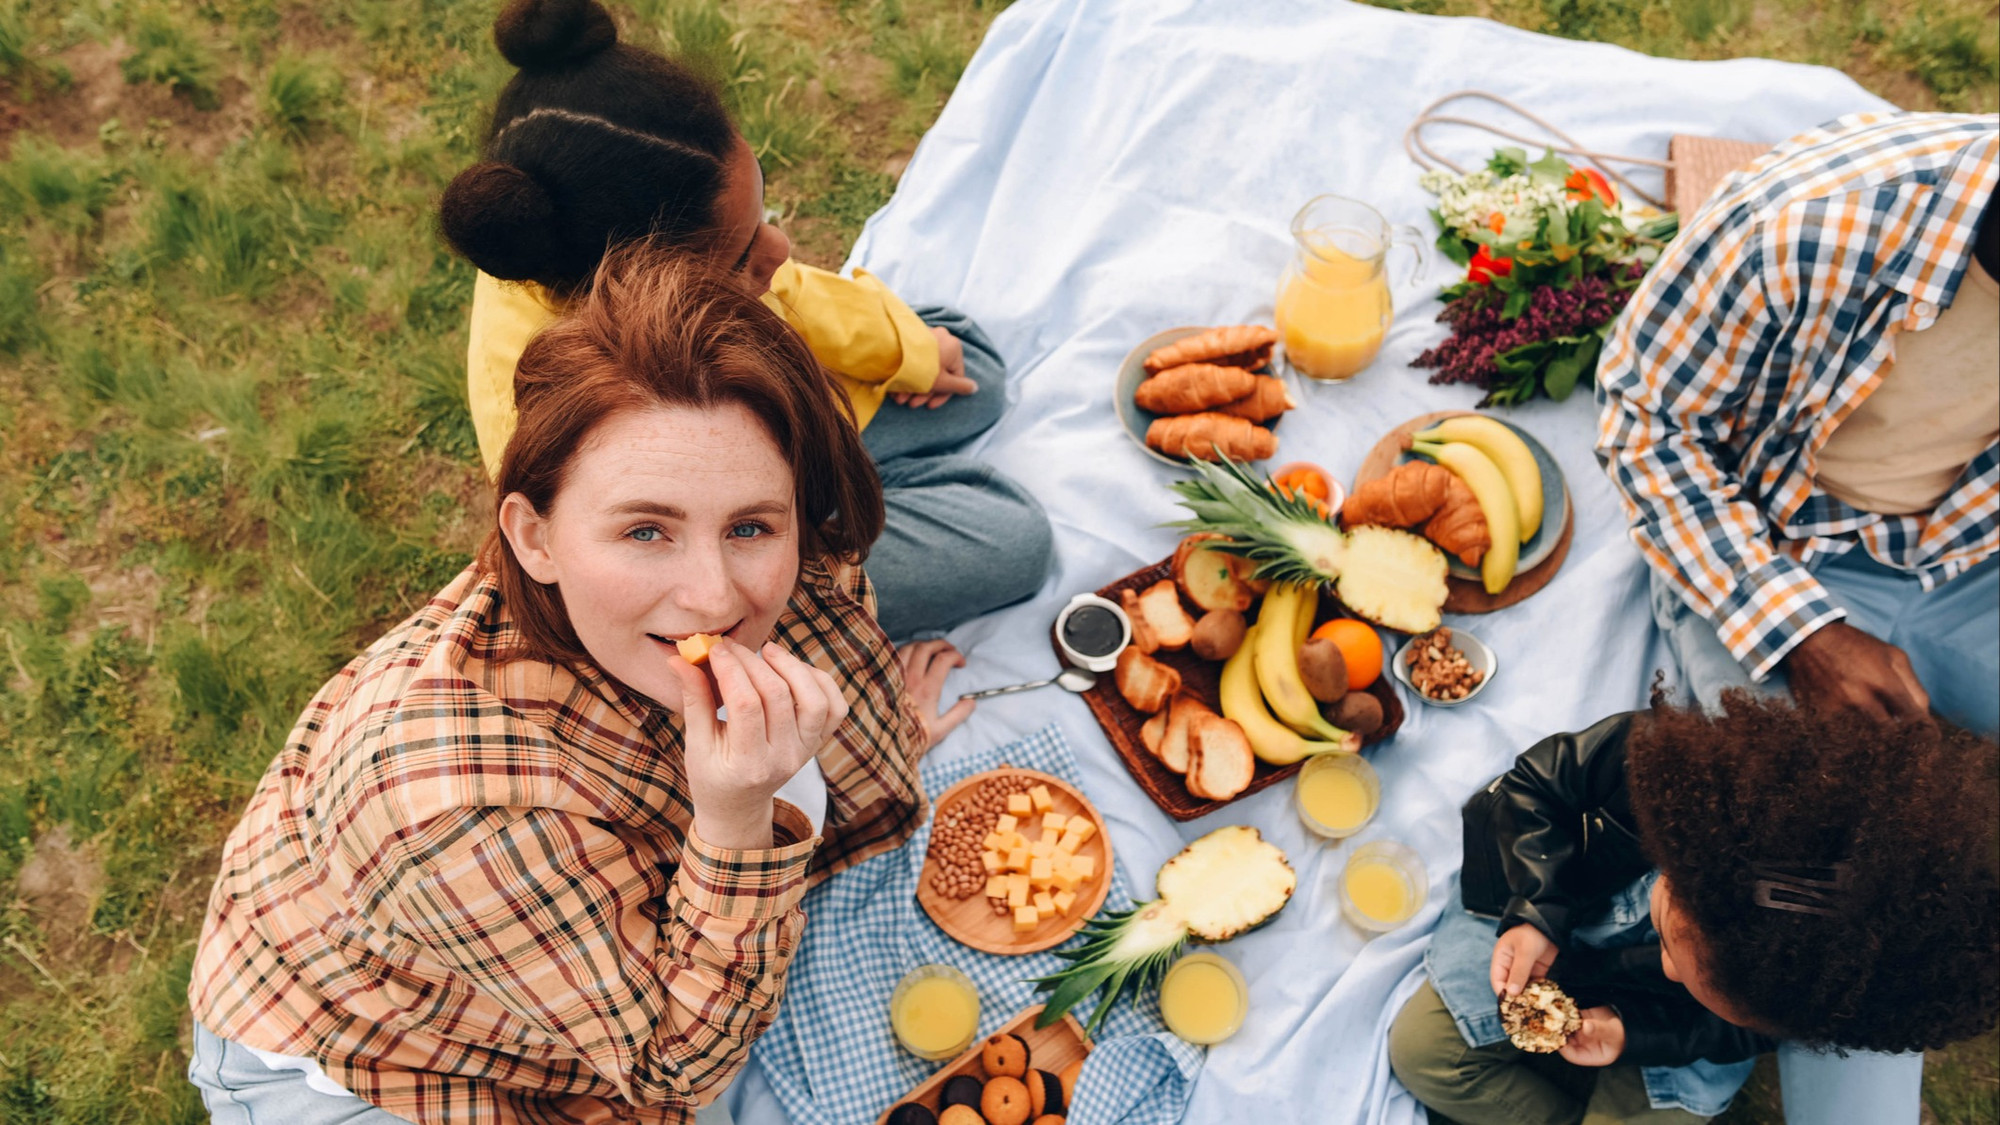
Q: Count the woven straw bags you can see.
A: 1